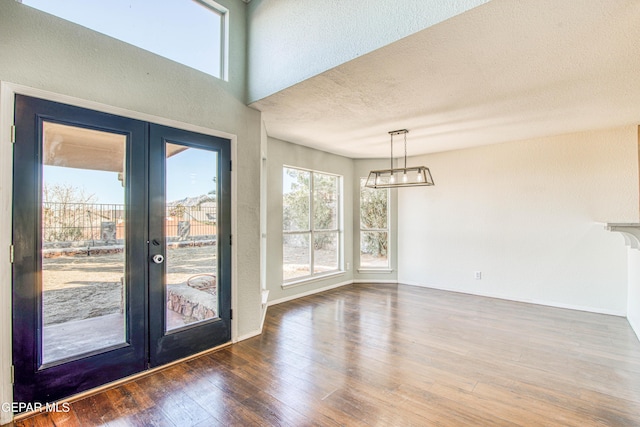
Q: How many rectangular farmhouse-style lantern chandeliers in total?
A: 1